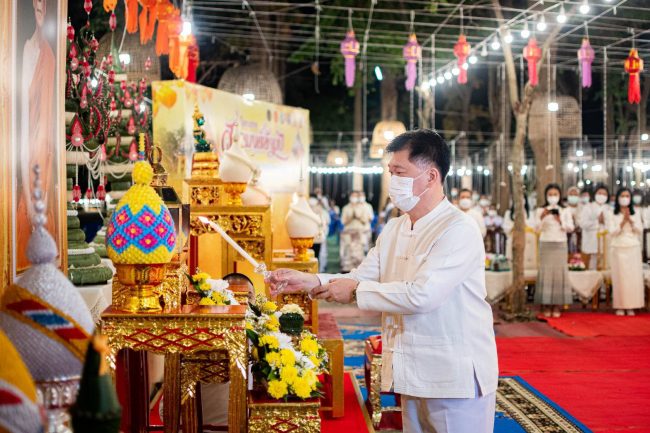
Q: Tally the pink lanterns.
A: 3